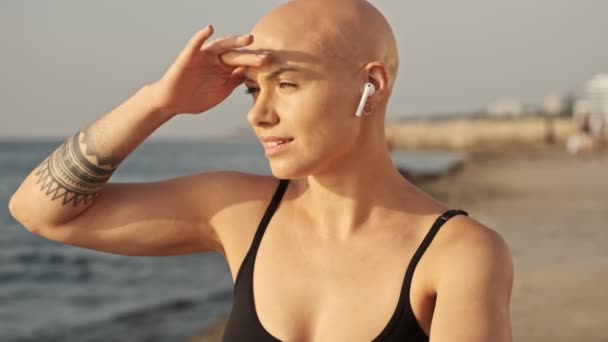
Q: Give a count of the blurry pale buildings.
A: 3